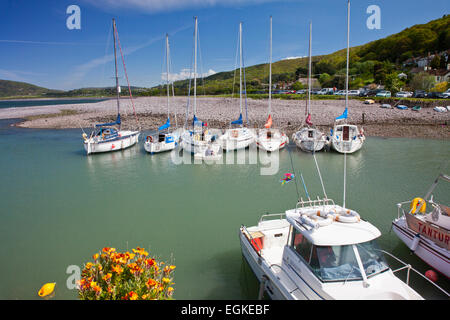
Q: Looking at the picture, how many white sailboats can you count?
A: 7